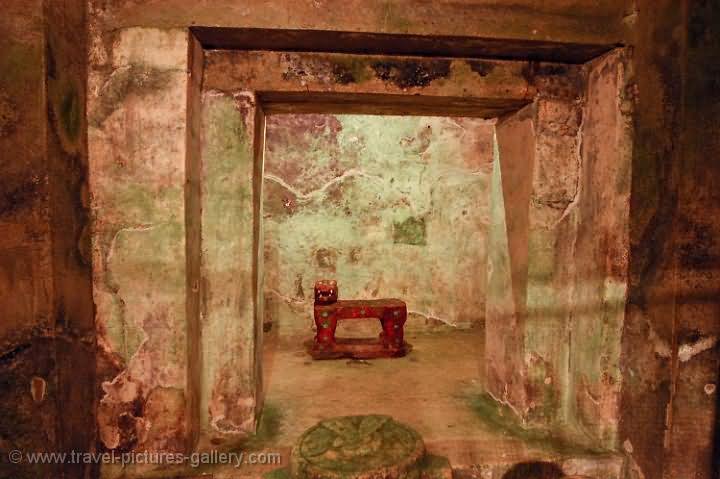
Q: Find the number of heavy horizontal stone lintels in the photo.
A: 2